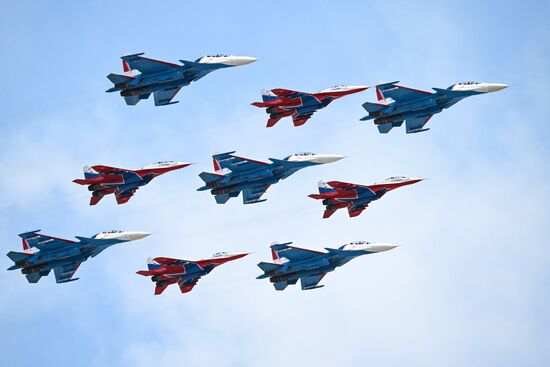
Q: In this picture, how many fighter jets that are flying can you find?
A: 9